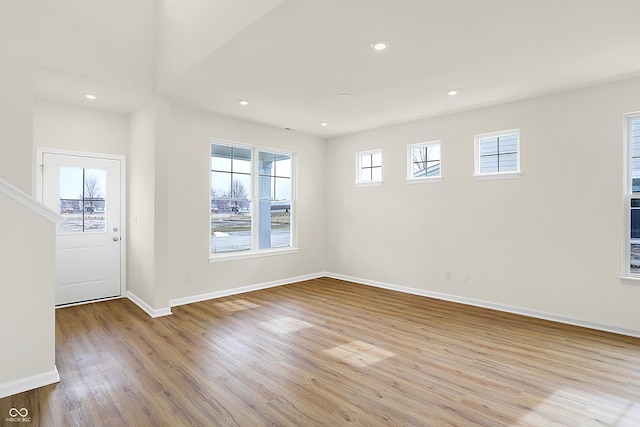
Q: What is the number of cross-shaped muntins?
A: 6